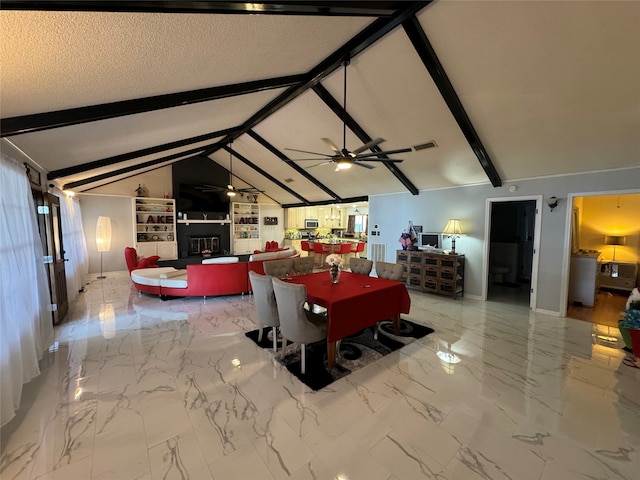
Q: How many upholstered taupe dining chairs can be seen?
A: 6